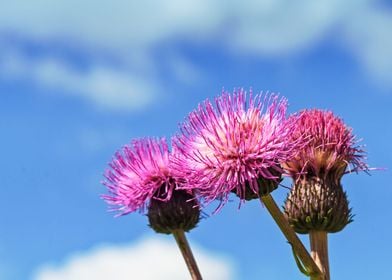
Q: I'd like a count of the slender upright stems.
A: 3